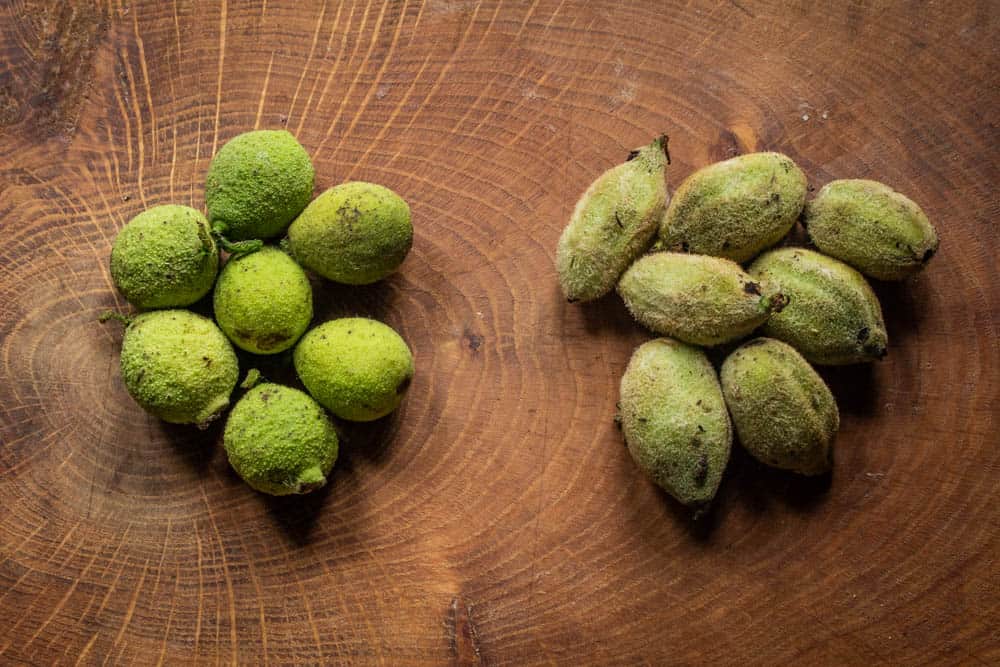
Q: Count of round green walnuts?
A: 7